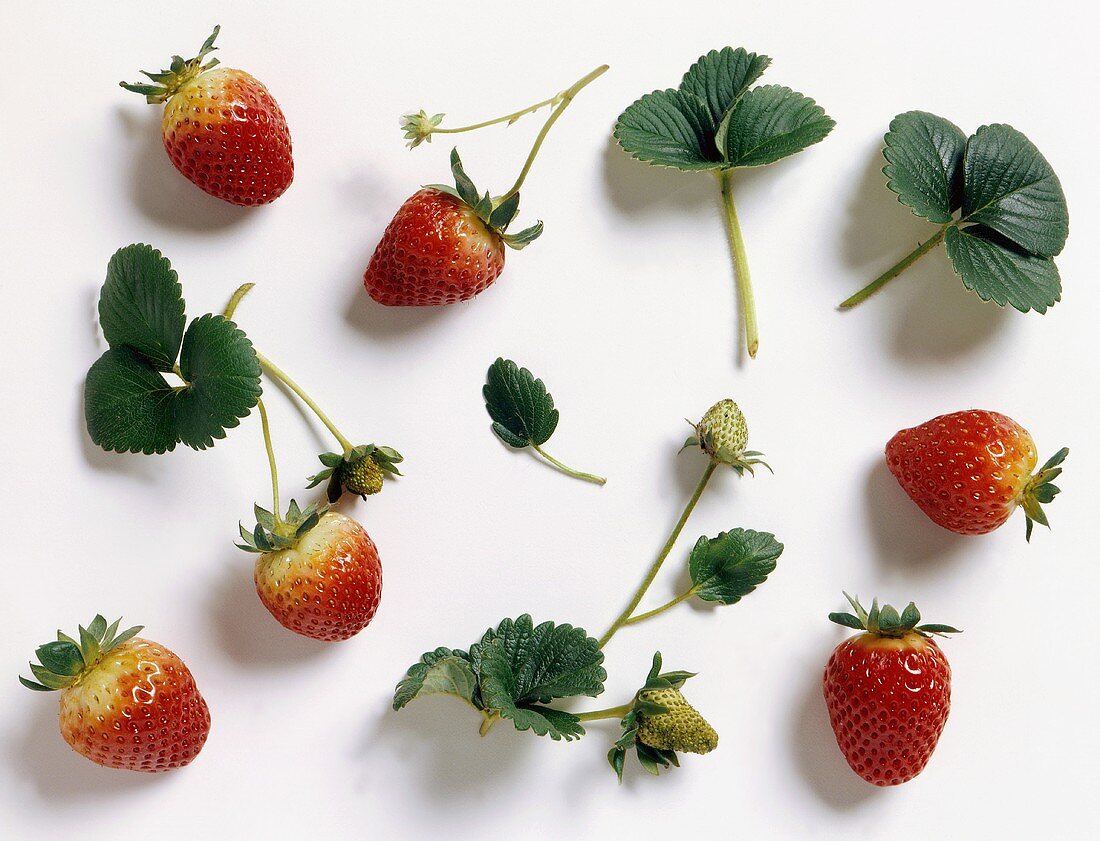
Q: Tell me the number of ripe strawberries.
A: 6